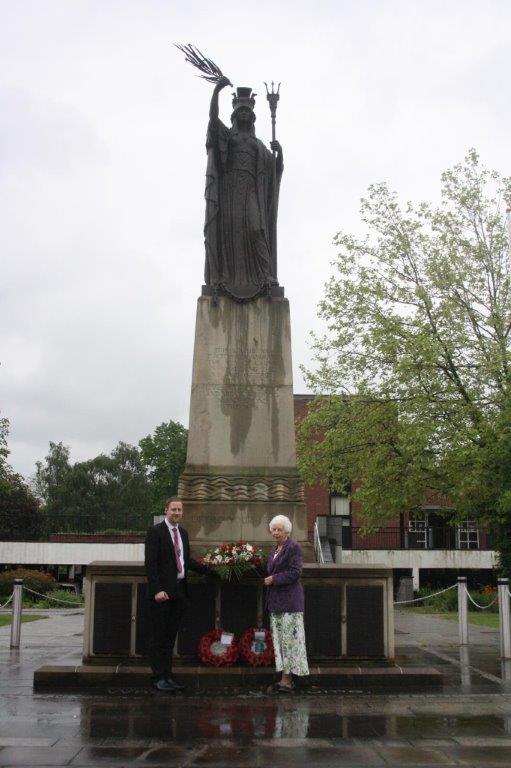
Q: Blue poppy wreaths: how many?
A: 0